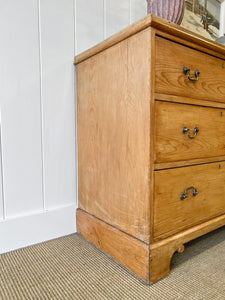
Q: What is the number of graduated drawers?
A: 3